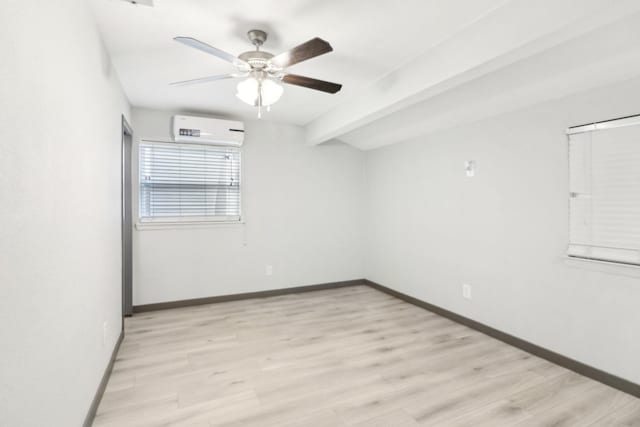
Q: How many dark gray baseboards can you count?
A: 3